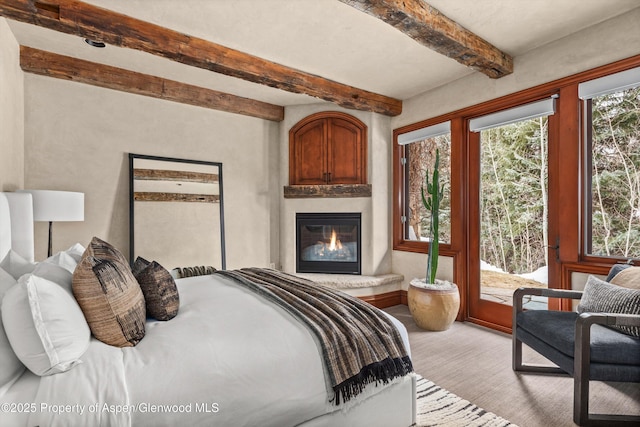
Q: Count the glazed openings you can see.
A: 3